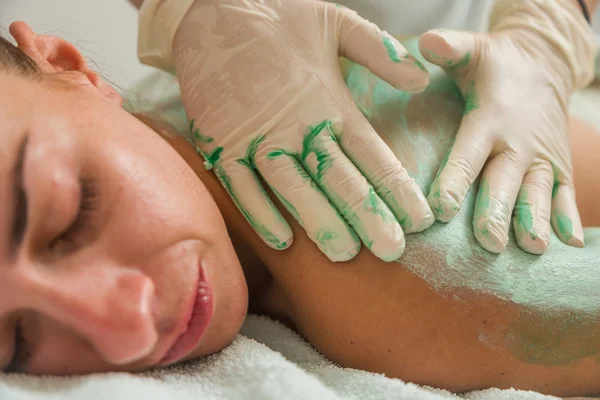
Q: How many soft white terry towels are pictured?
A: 1